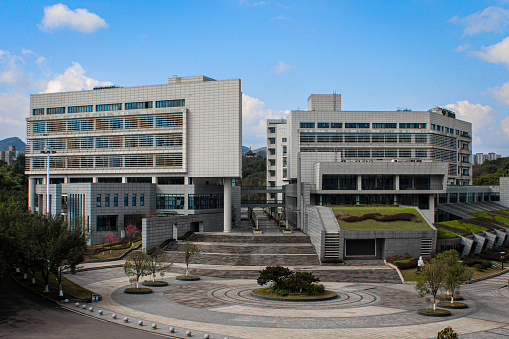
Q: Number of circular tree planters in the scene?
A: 7